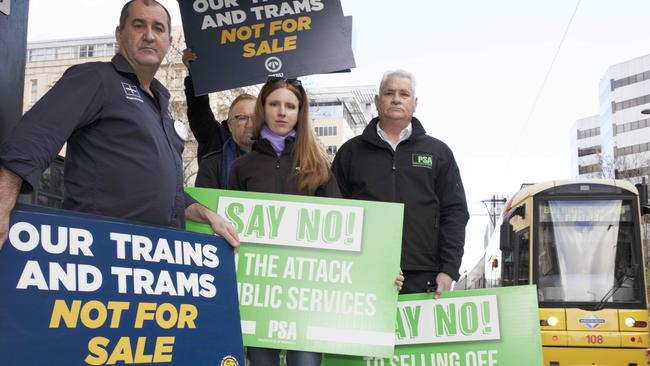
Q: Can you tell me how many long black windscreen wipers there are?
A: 1